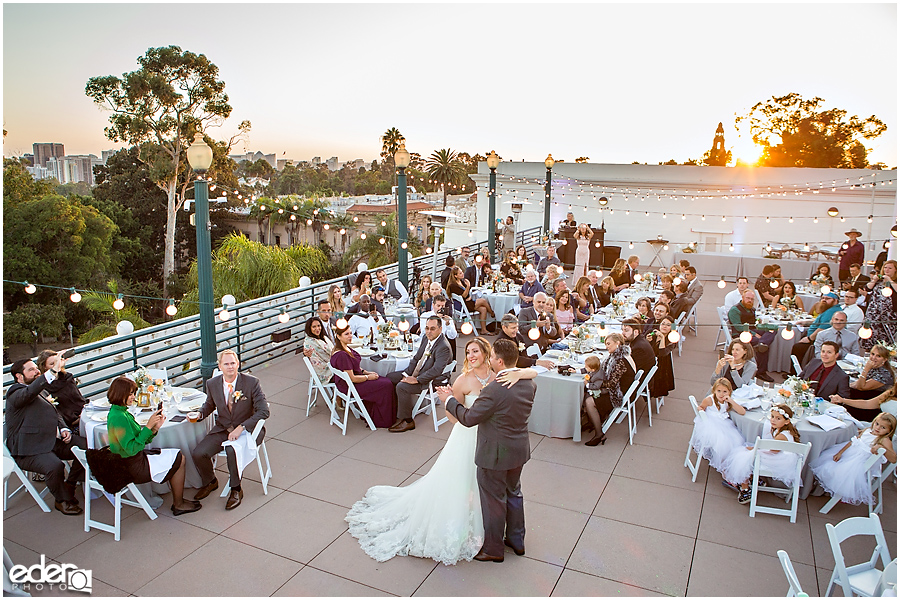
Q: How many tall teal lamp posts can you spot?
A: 4